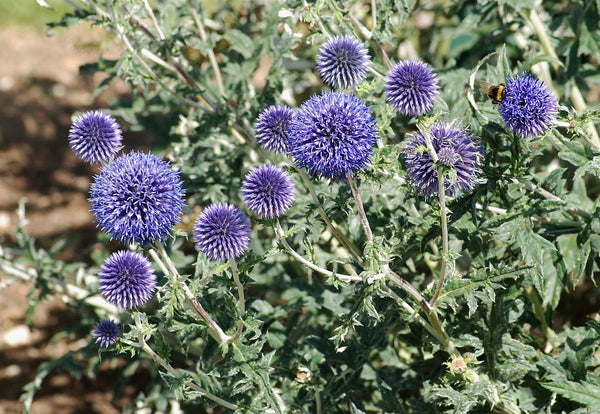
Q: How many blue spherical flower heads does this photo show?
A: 12